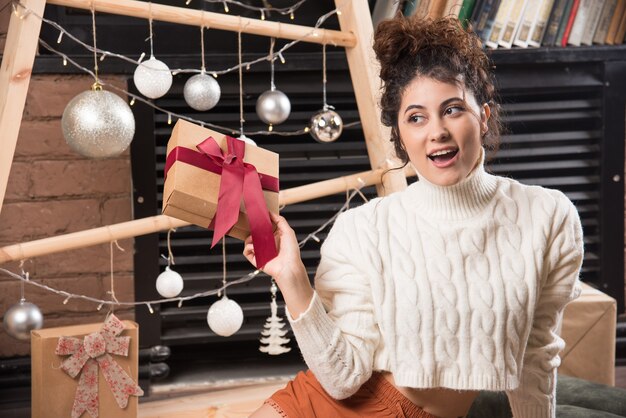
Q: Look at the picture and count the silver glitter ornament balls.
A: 2